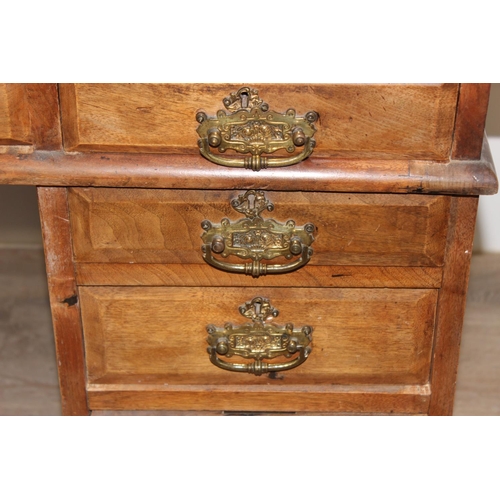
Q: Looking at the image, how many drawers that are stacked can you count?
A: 3